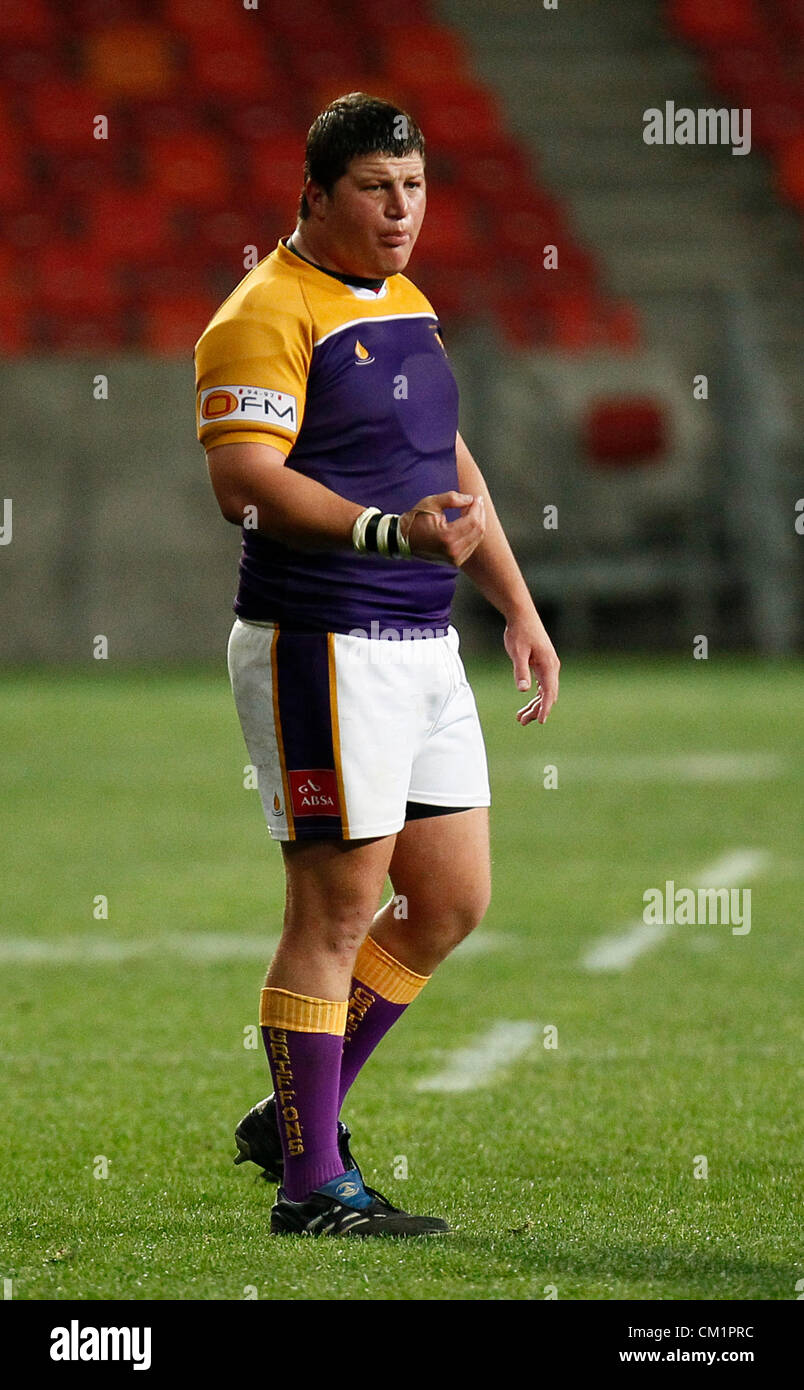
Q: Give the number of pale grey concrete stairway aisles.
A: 1